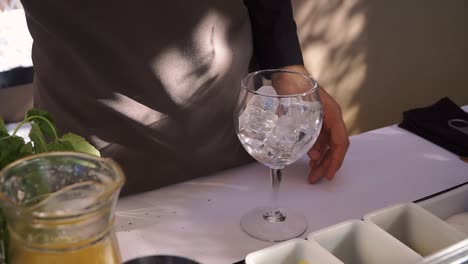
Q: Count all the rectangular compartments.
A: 4